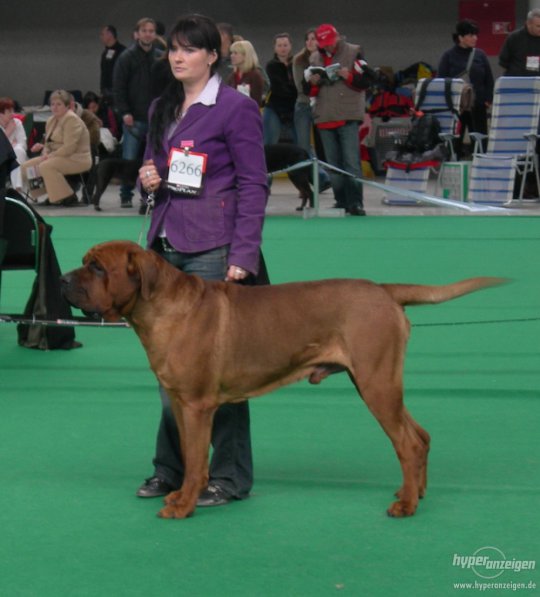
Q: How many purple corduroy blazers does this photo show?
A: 1